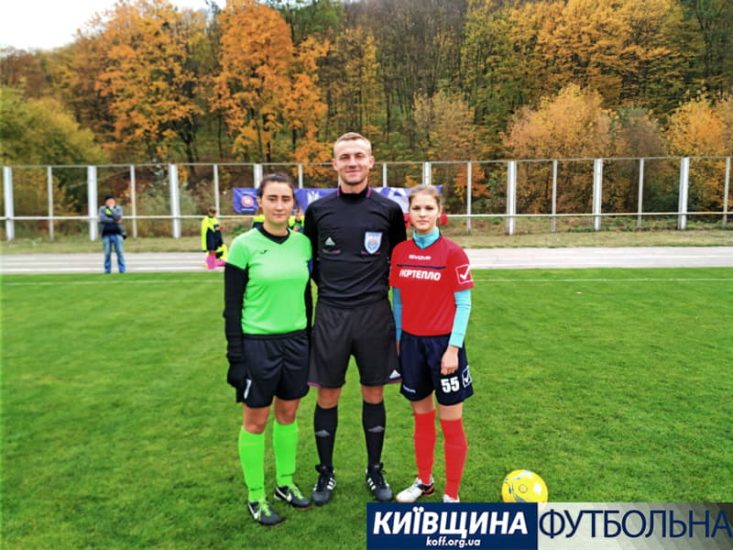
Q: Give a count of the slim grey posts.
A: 9